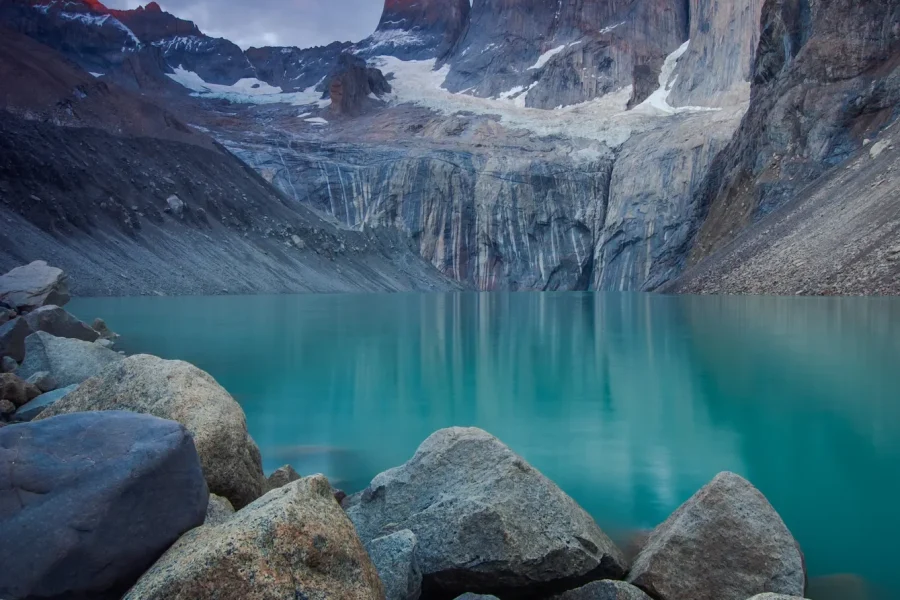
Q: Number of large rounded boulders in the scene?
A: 5